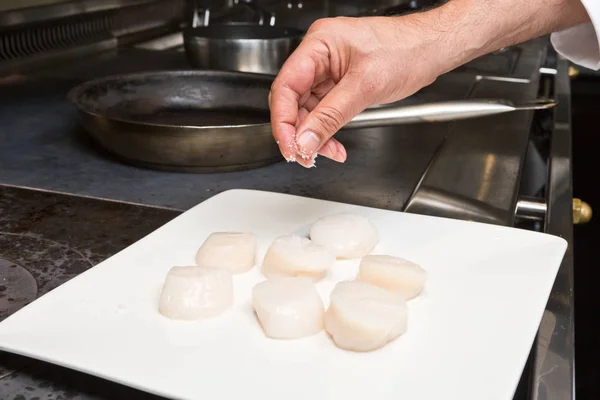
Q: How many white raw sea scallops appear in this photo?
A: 7